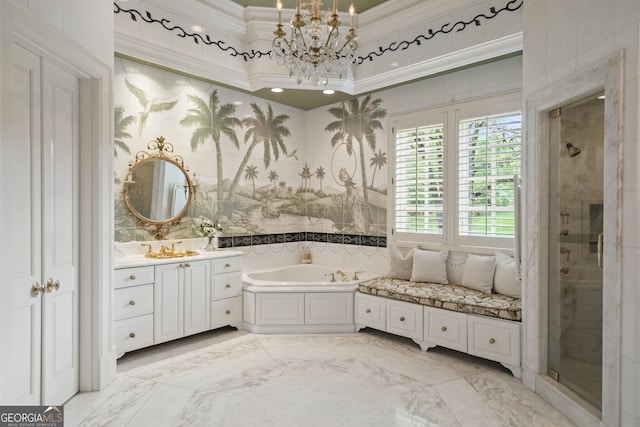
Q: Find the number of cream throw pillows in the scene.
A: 4